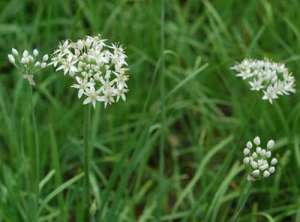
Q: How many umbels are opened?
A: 2